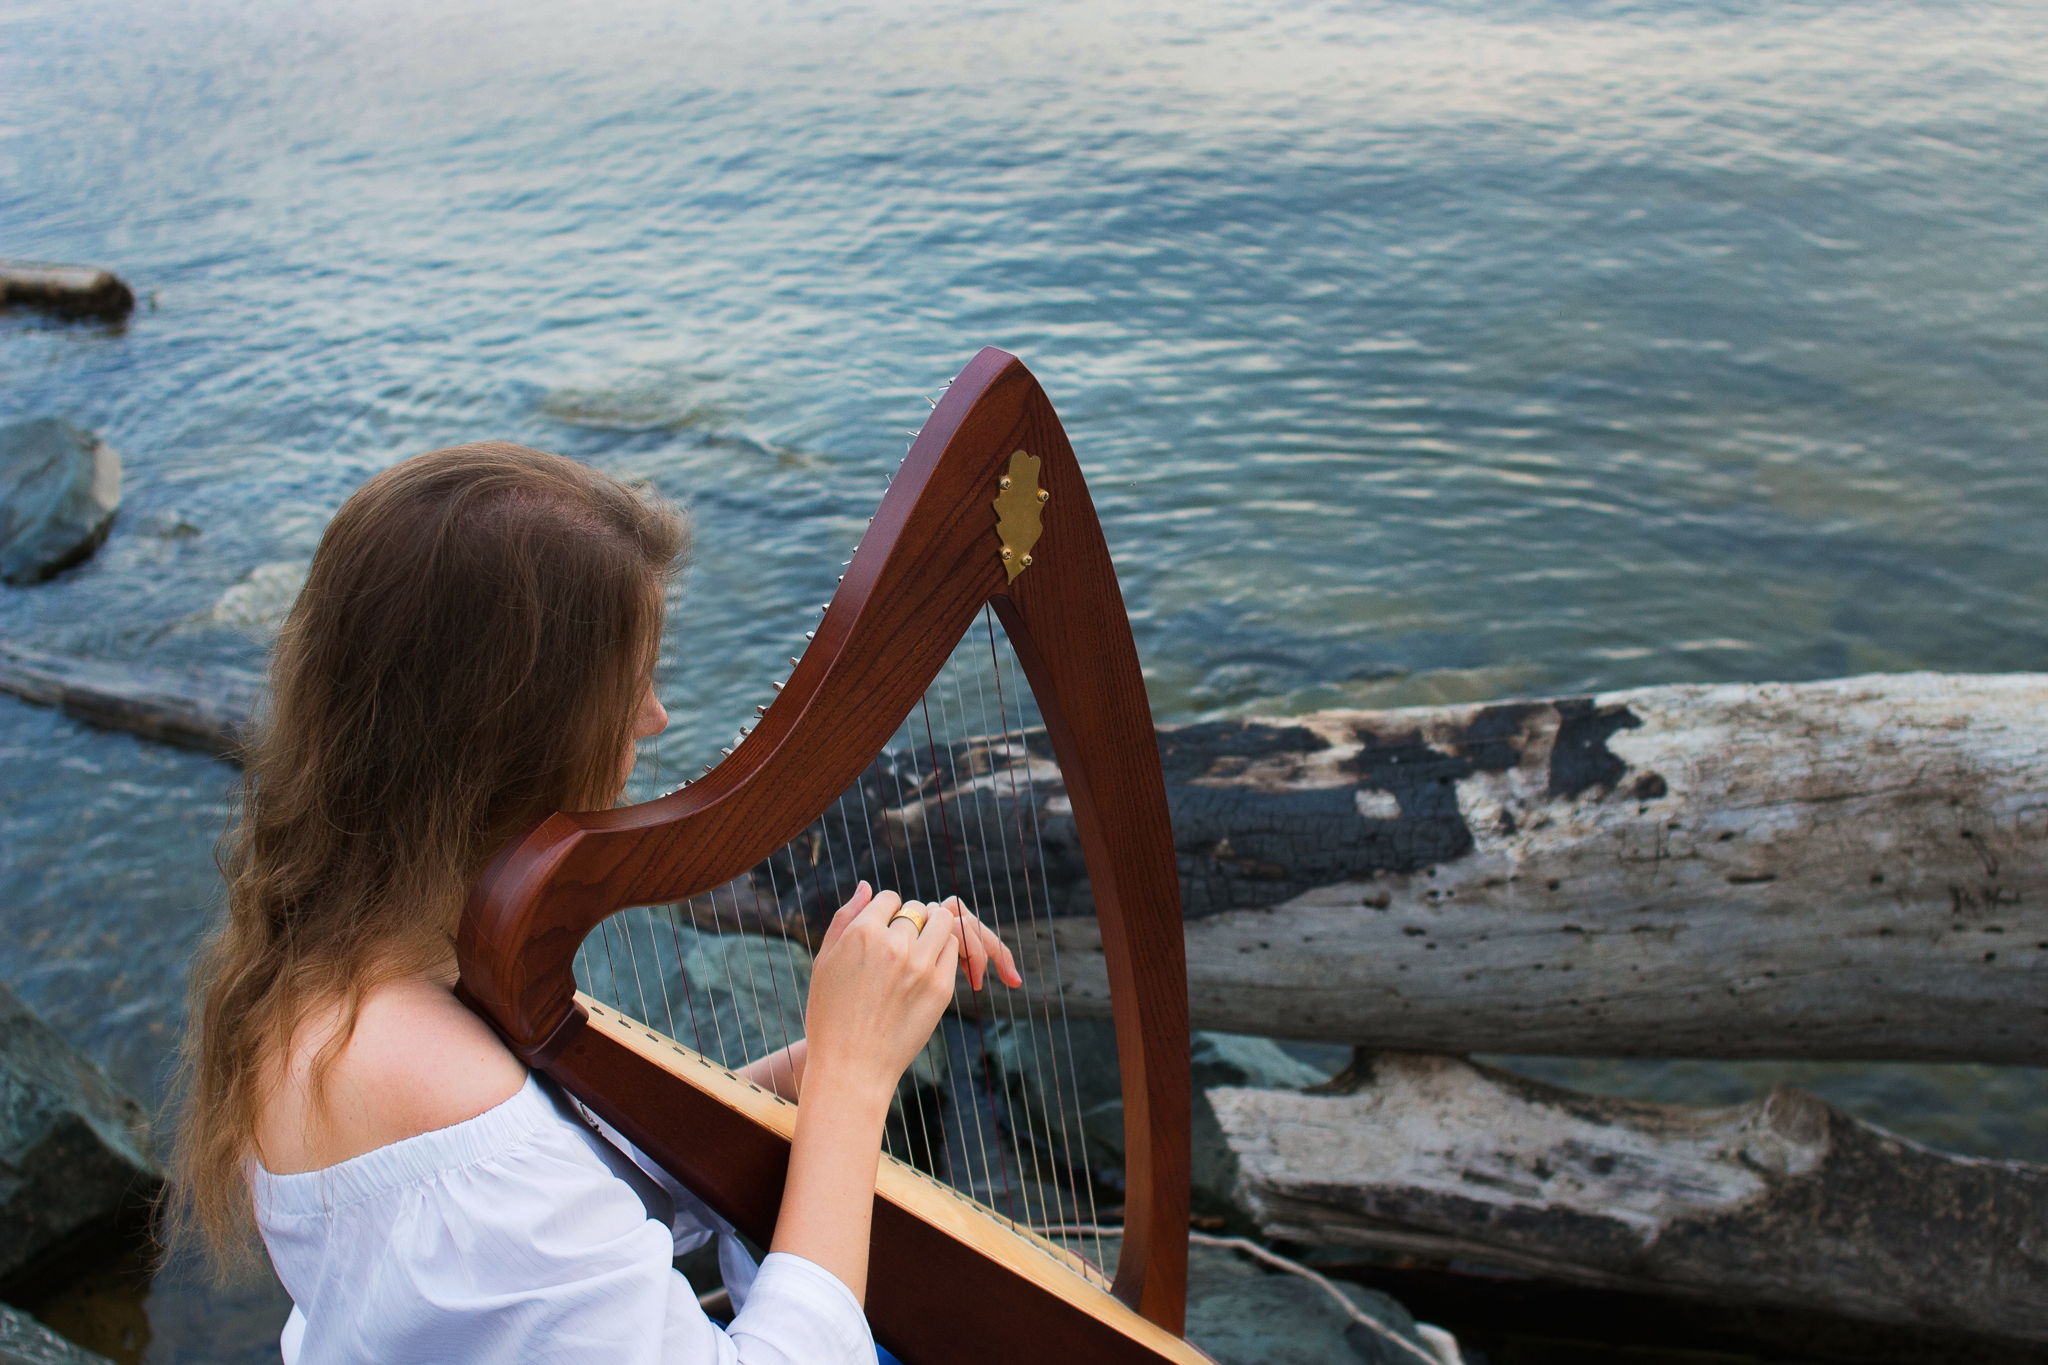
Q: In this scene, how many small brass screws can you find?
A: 4